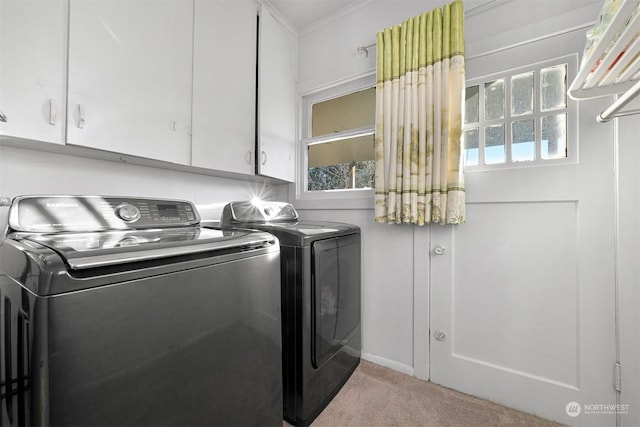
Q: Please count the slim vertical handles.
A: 4